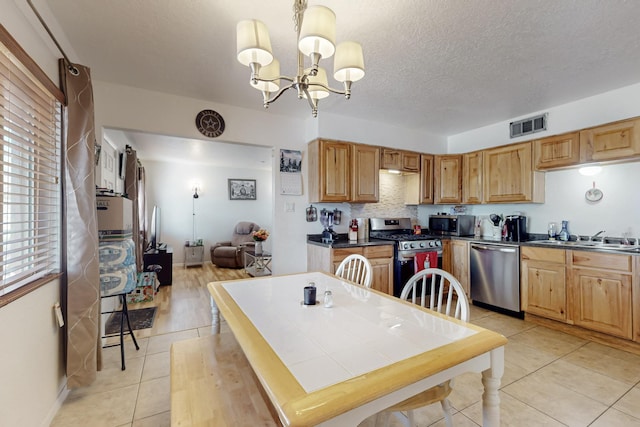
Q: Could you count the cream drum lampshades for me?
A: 5